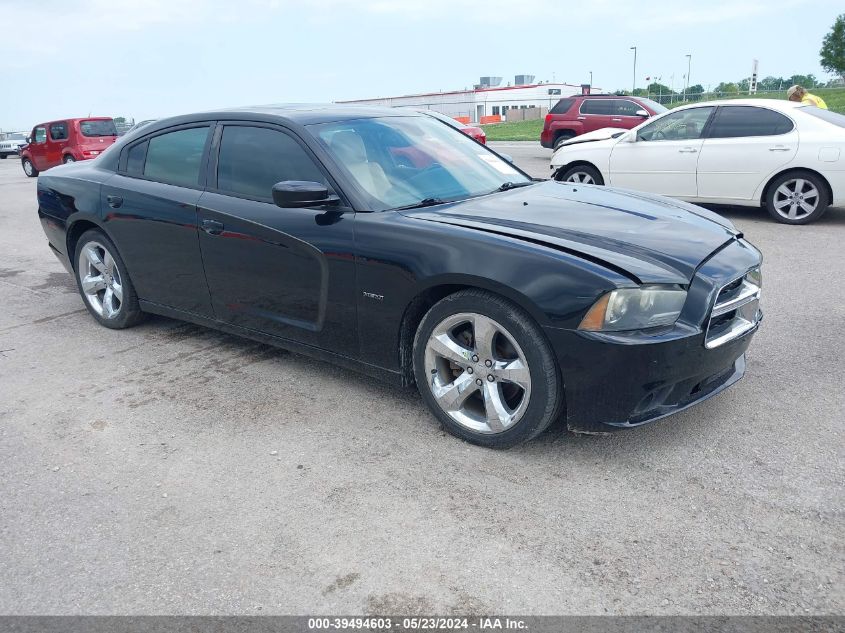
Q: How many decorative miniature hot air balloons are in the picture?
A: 0